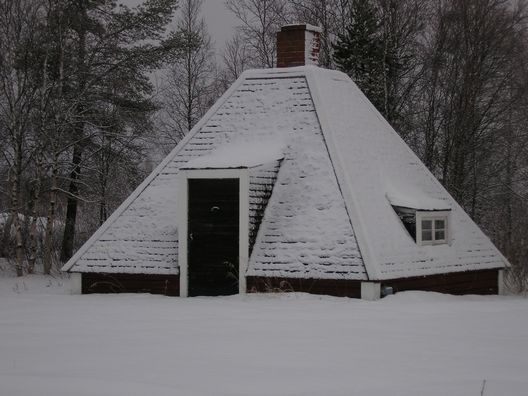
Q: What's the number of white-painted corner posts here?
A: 3